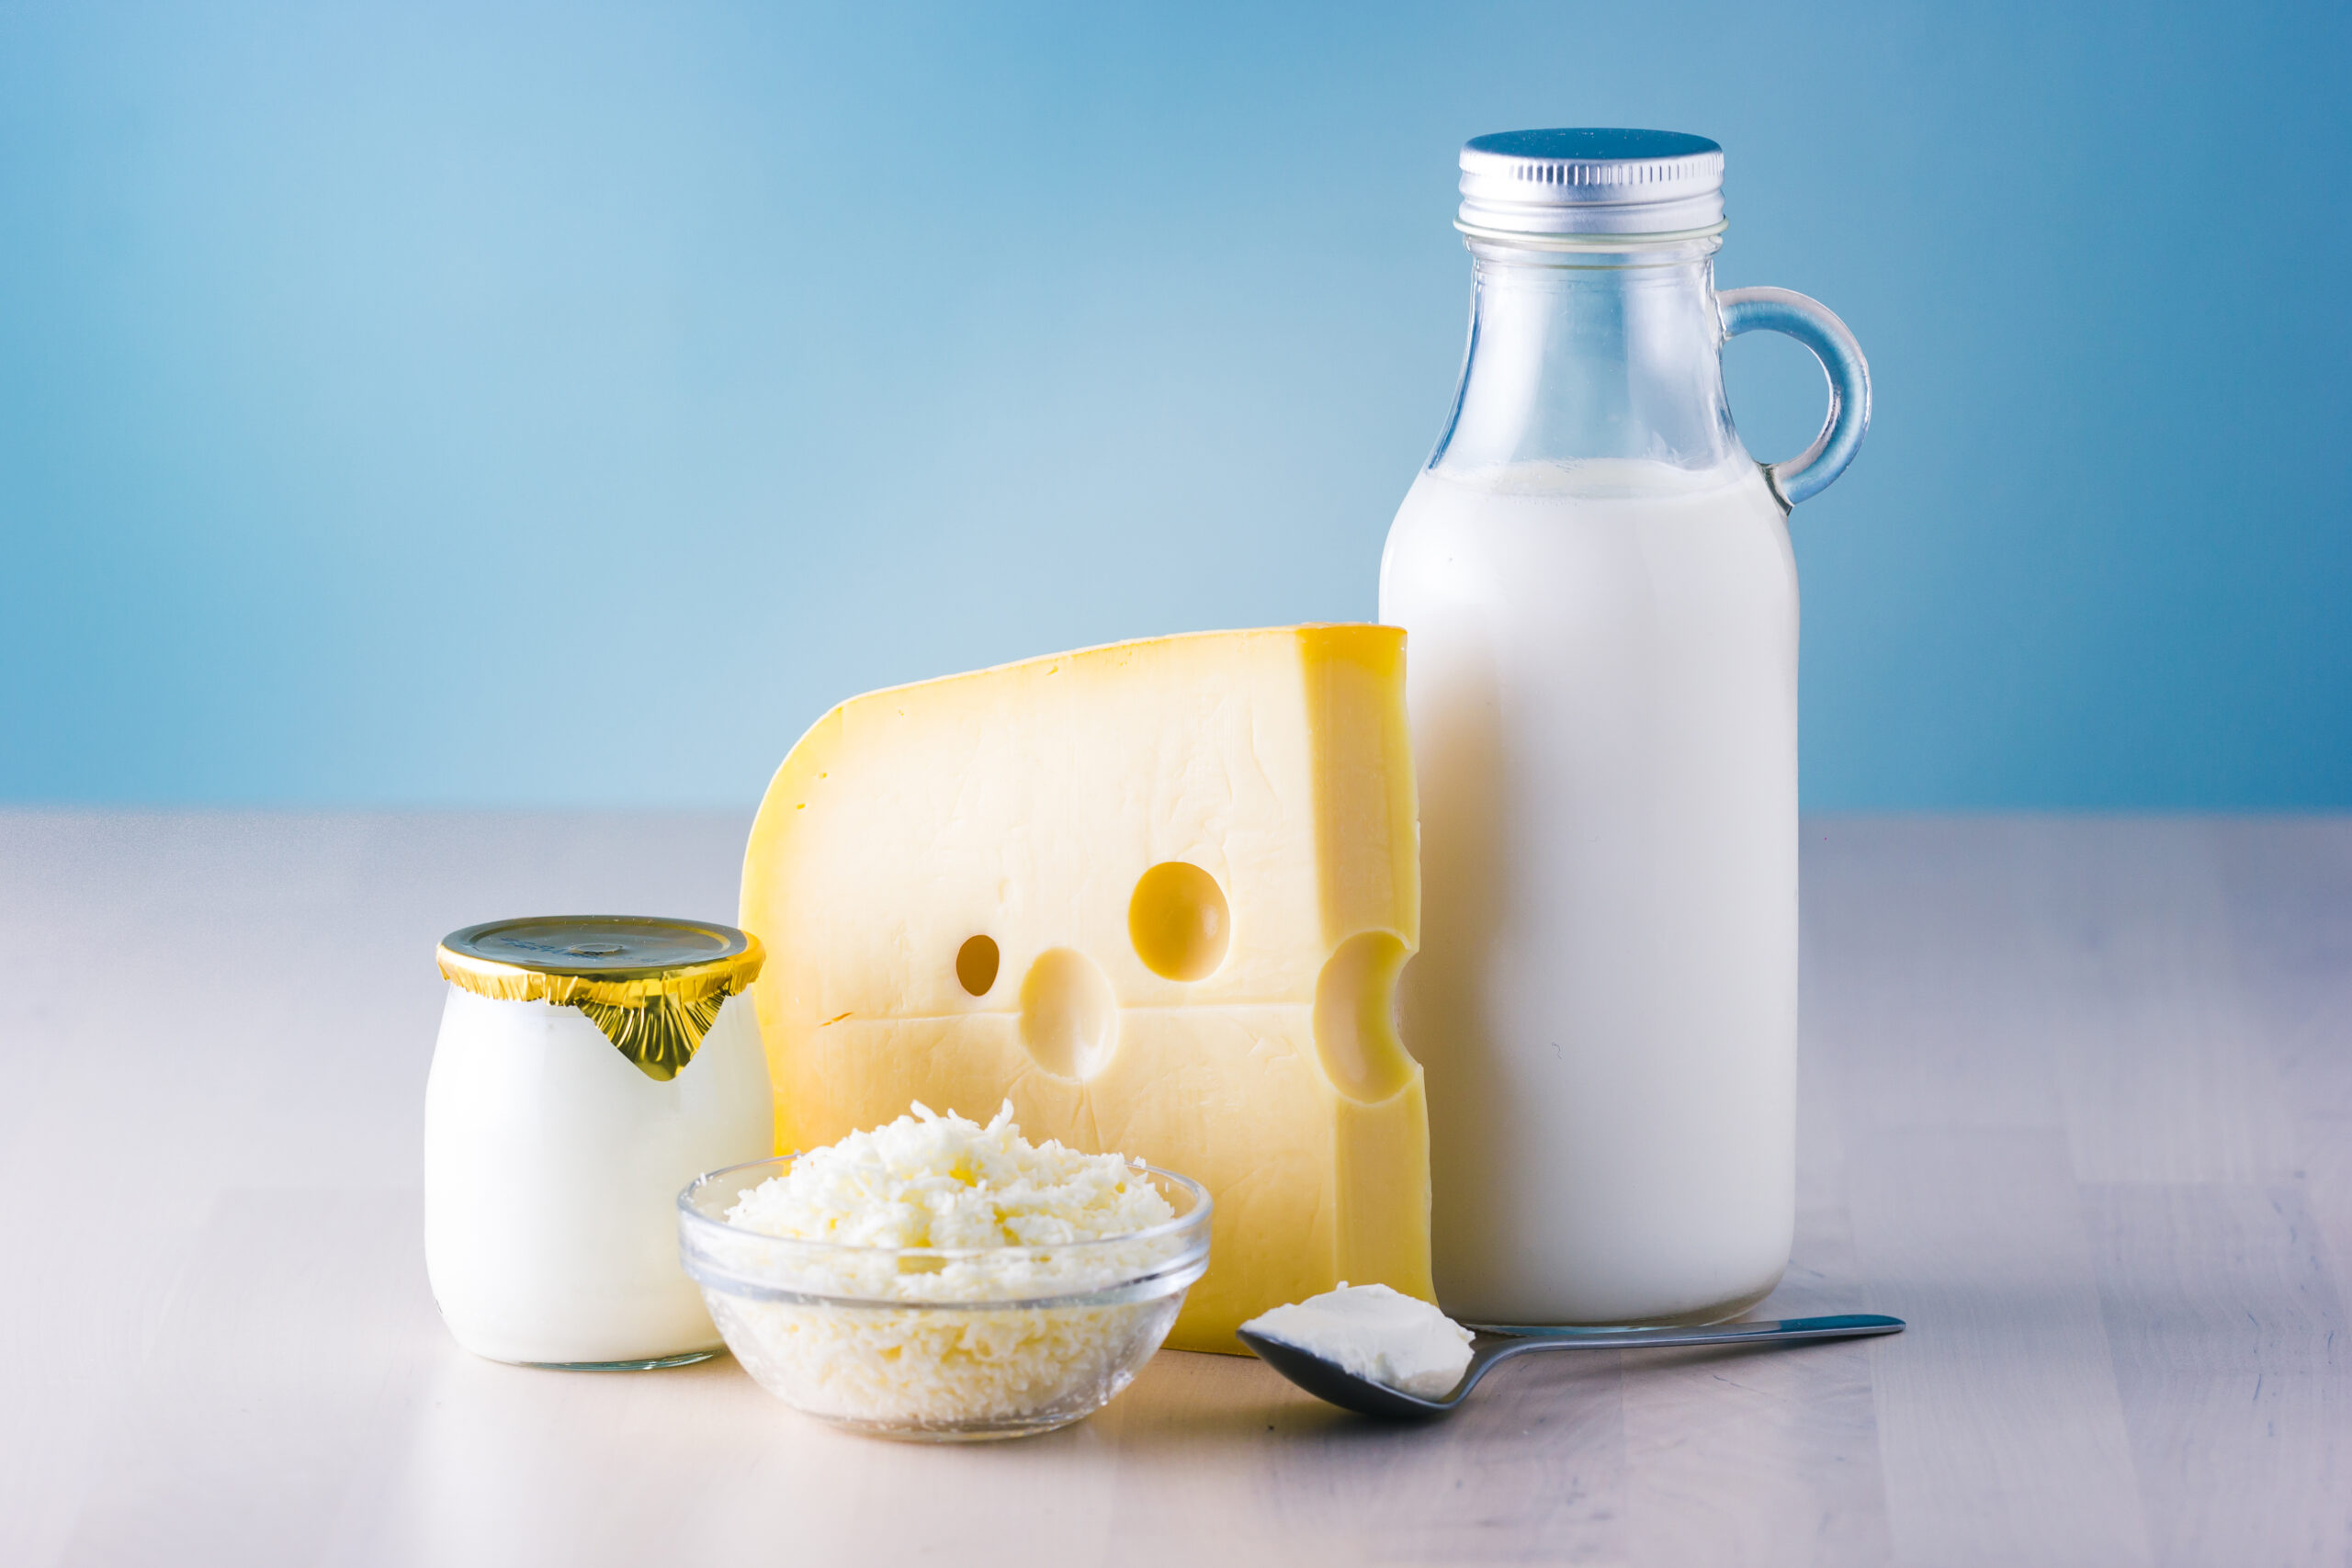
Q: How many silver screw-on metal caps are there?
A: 1